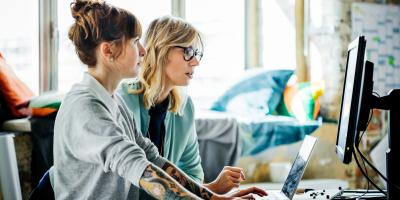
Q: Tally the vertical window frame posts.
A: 4